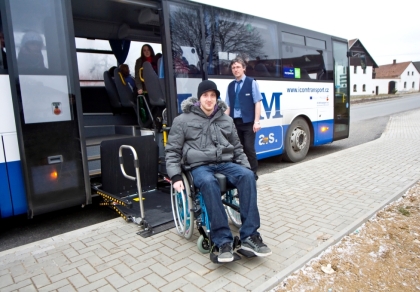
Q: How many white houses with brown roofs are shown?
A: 2